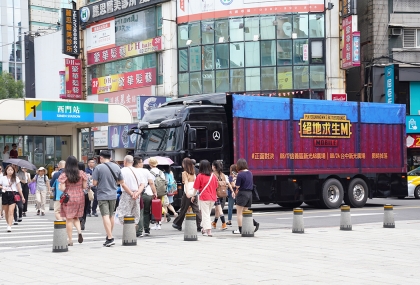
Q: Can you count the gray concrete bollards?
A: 7